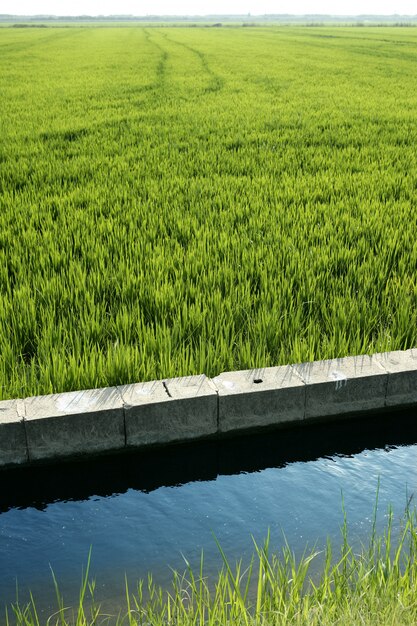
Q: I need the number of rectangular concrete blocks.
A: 6